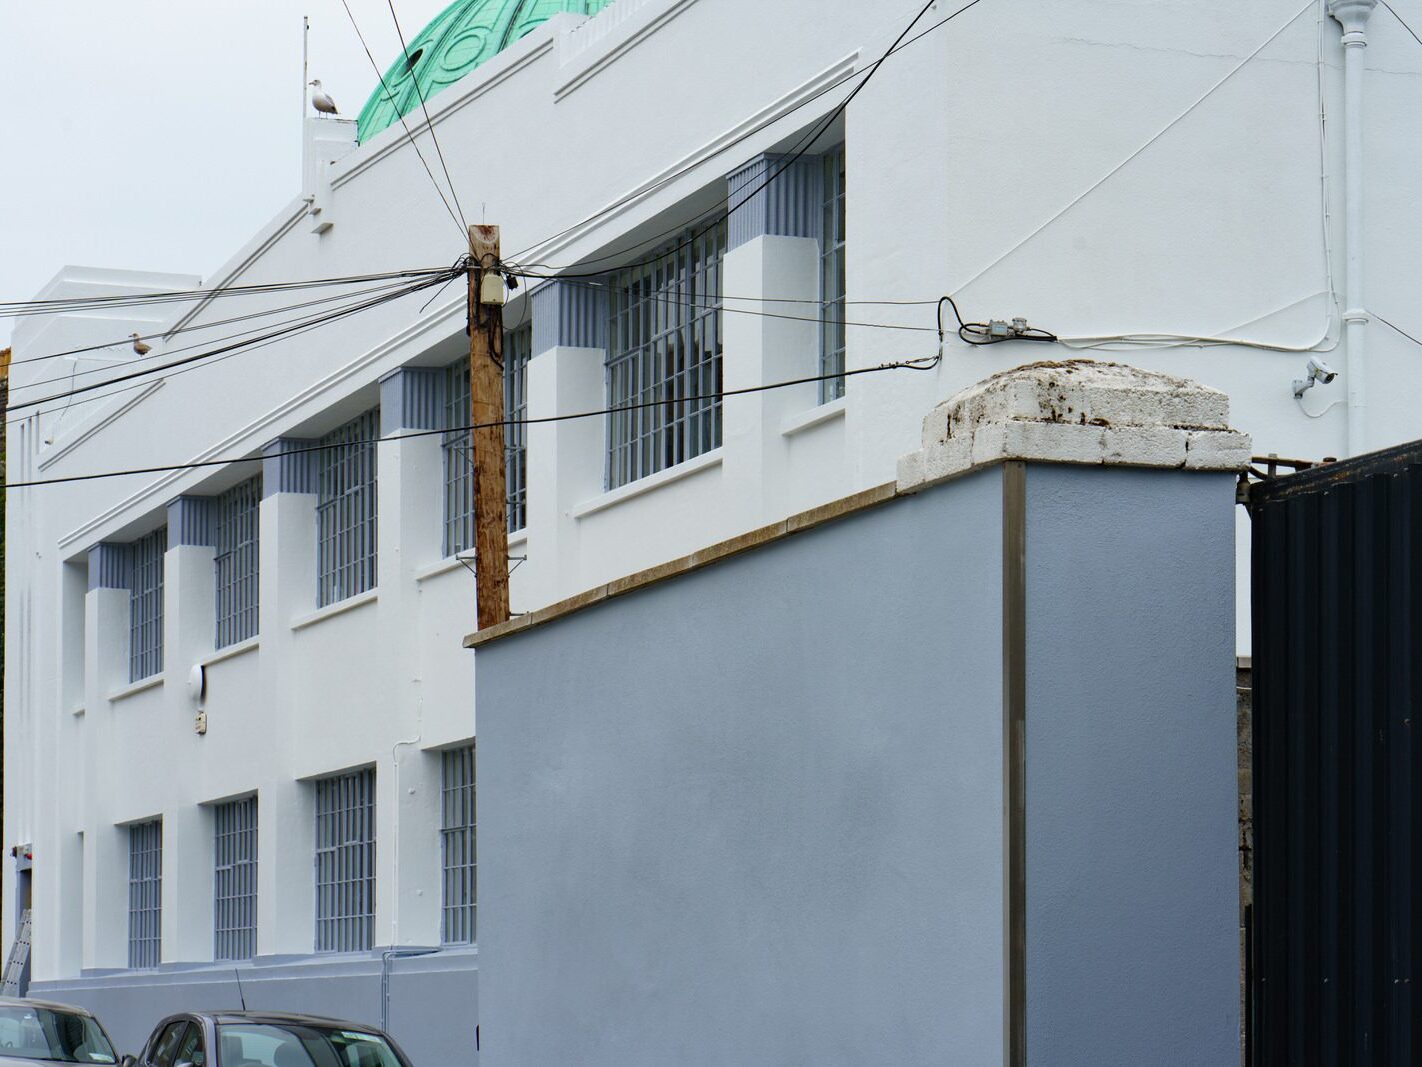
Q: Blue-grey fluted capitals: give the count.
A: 6